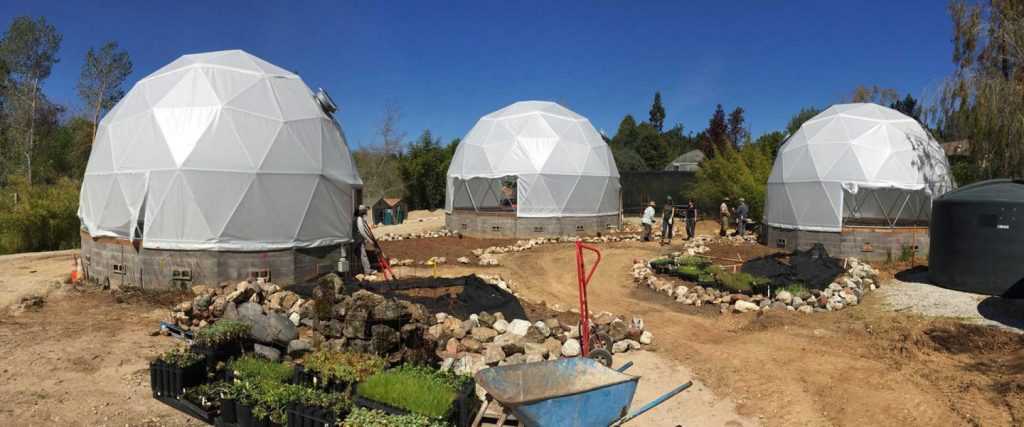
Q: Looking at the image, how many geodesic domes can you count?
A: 3